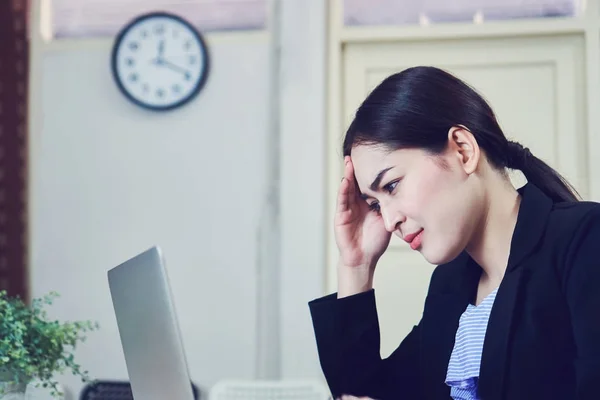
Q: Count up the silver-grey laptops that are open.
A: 1